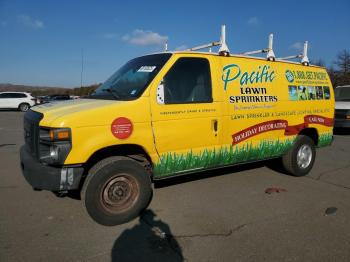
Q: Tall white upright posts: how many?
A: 3